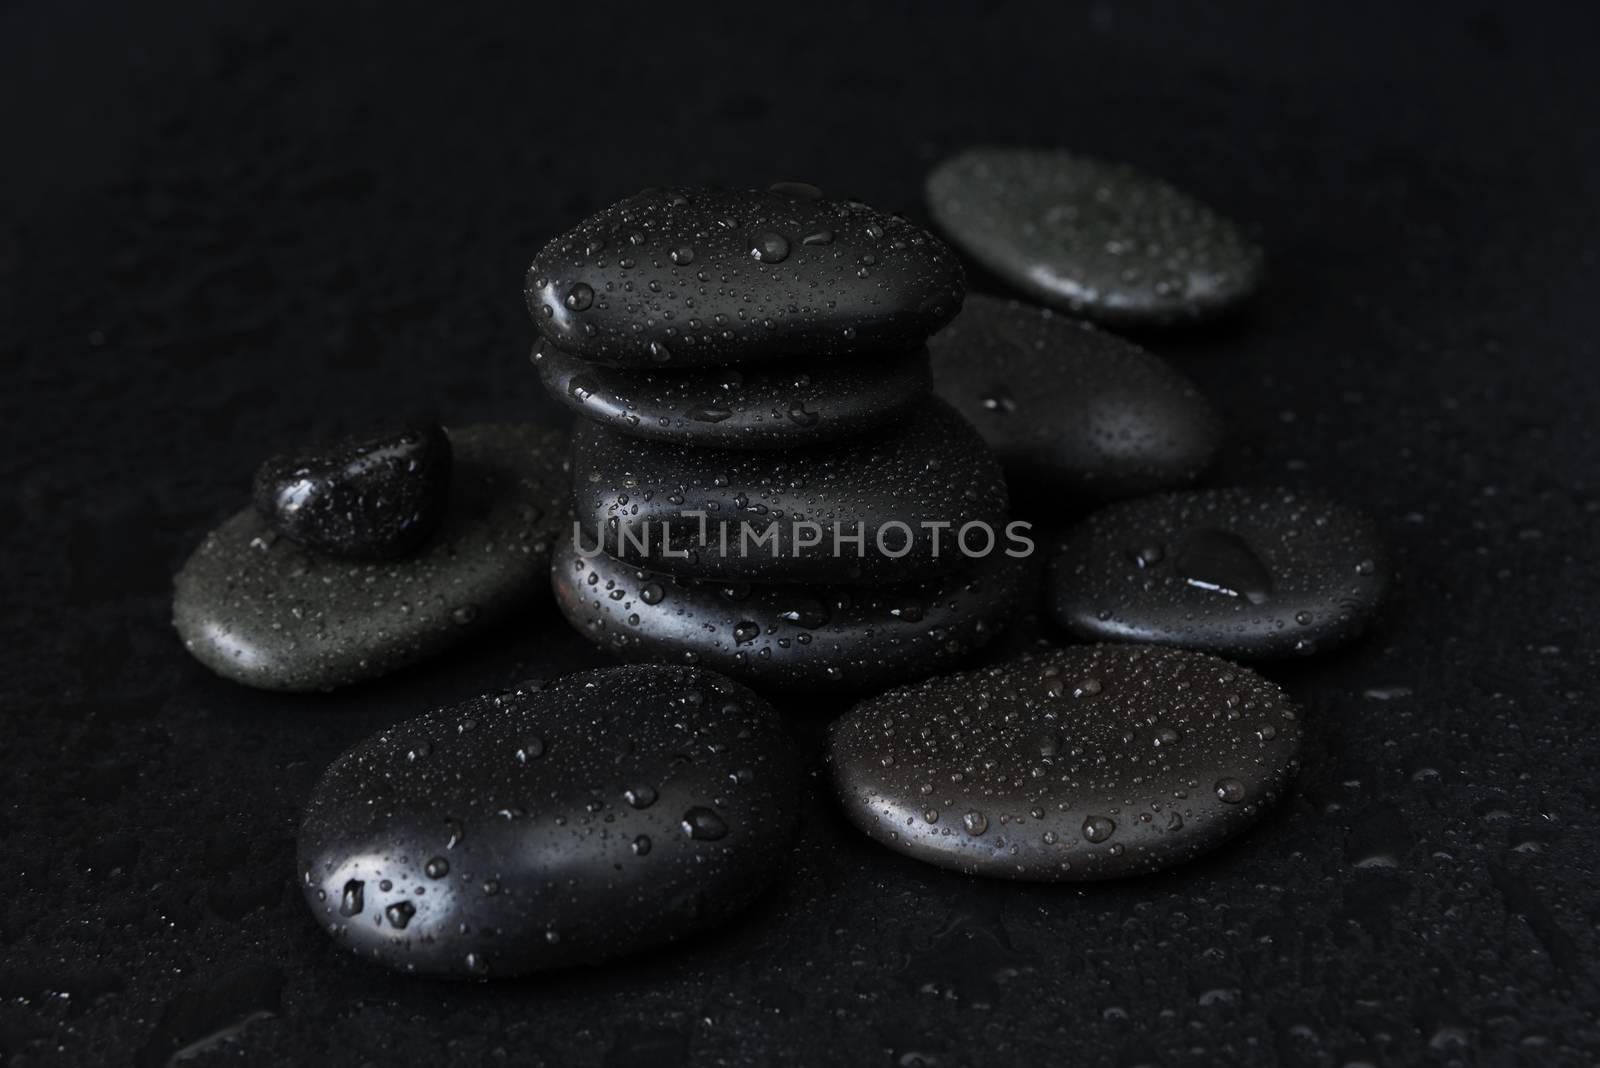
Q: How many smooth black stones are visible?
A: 11